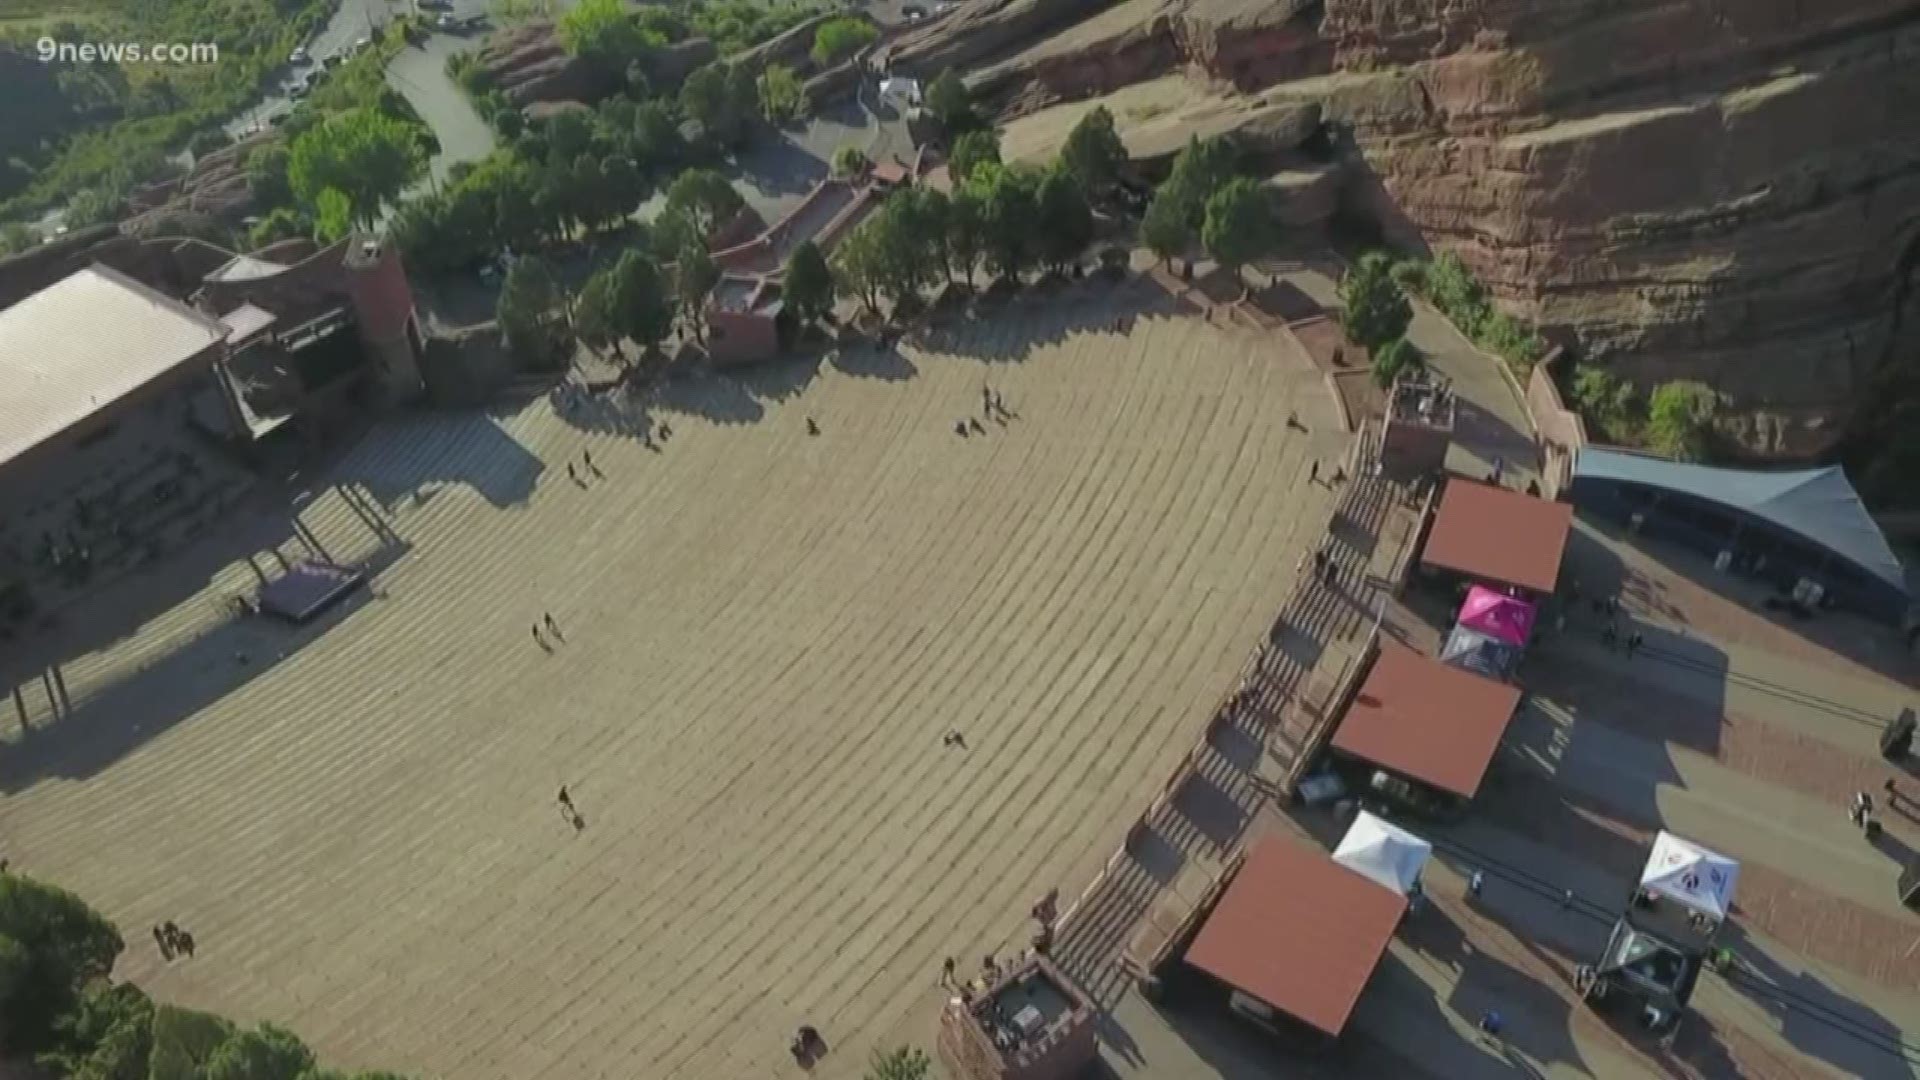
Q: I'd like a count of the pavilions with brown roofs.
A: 3